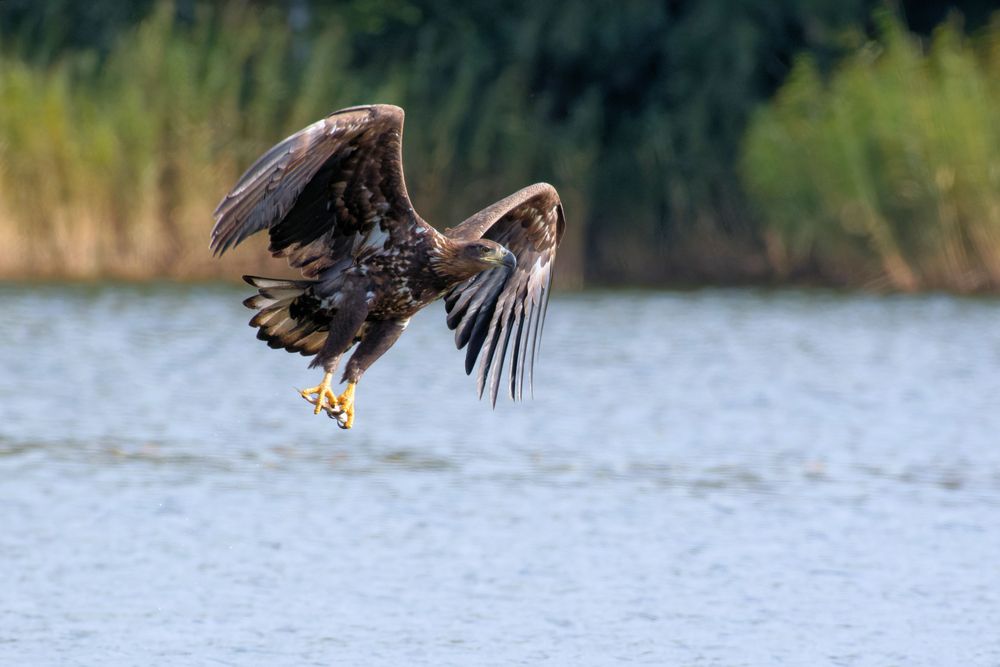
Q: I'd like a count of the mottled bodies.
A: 1